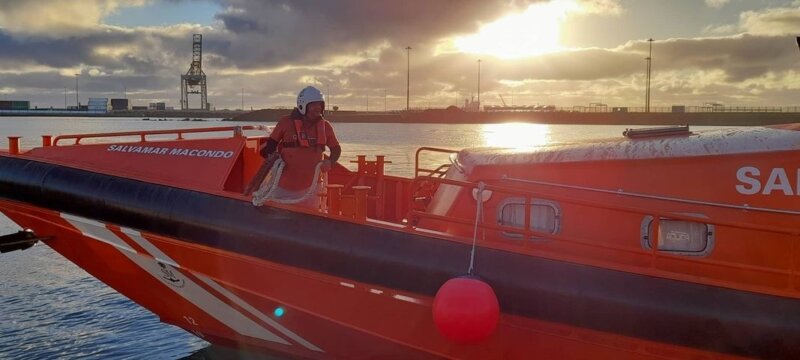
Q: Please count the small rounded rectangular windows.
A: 2